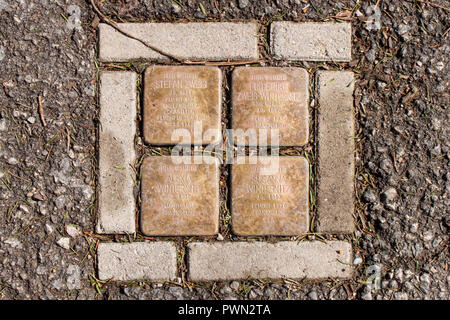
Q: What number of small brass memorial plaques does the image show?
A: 4